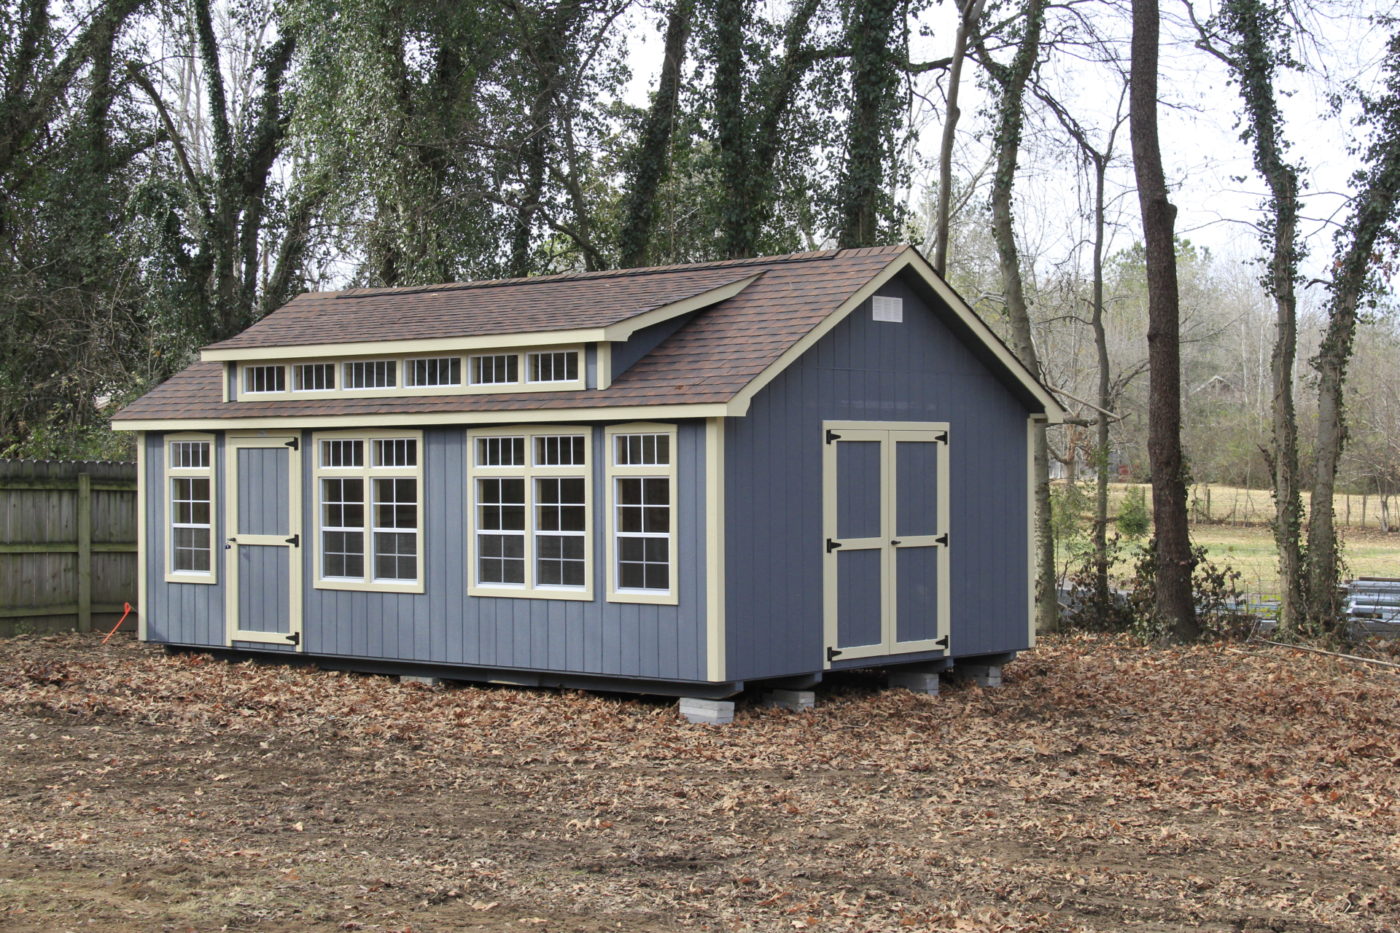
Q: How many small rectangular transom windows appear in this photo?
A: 12